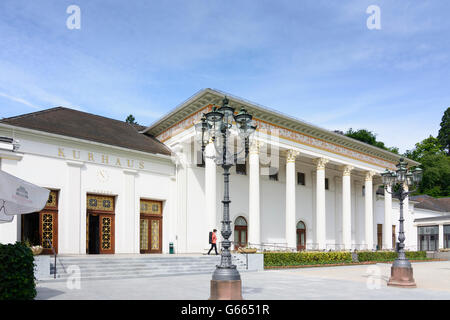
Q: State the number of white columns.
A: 8